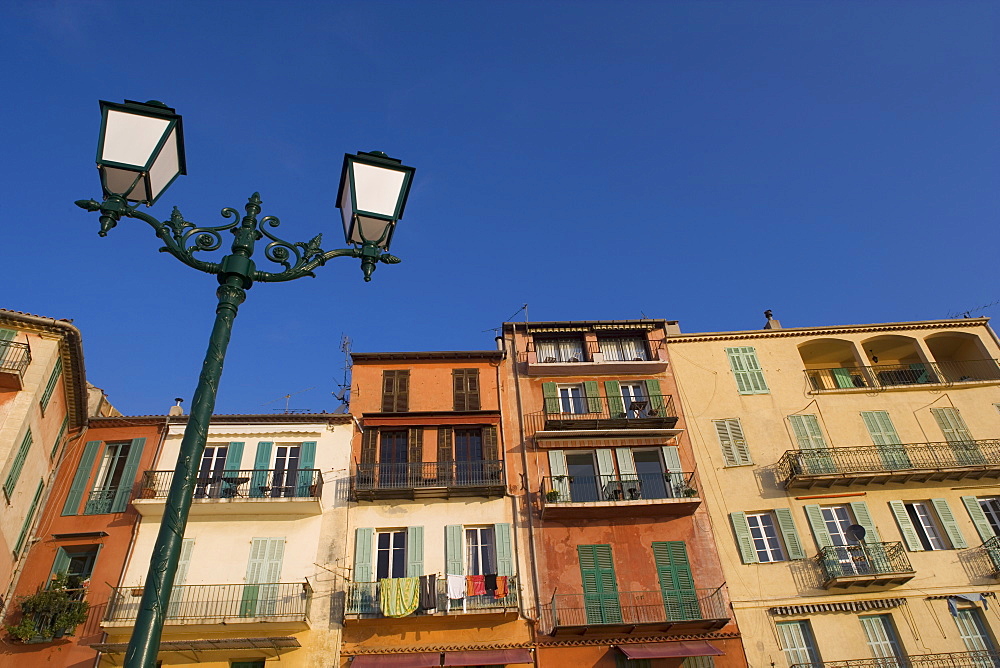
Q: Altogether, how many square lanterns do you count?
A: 2